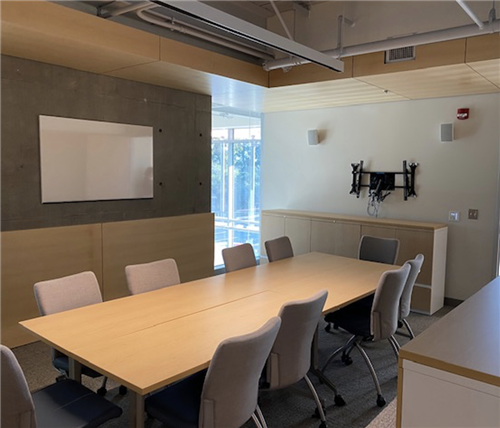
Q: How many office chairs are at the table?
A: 10